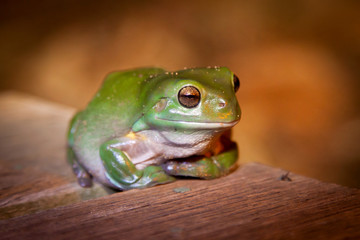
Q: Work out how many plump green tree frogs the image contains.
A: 1